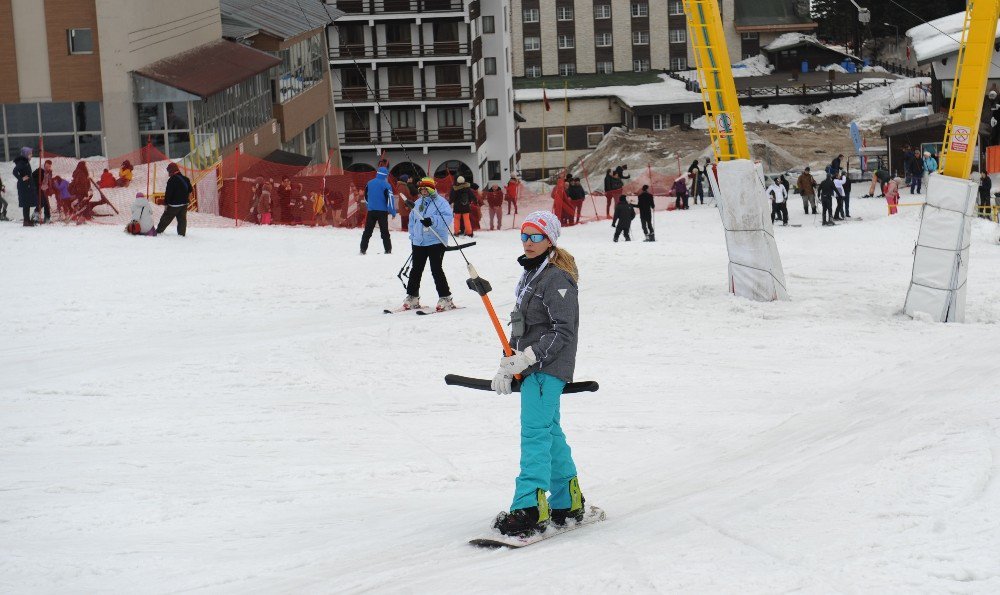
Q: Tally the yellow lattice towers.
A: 2